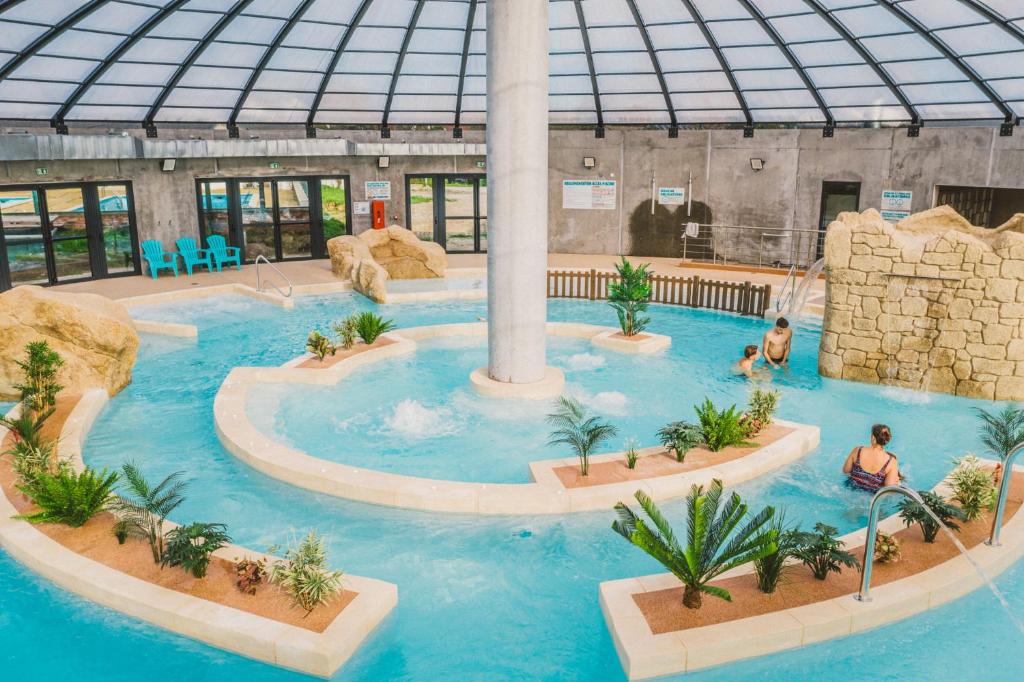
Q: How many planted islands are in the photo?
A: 5